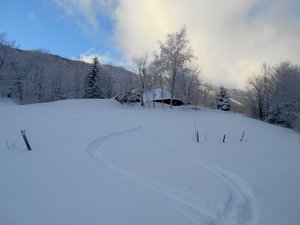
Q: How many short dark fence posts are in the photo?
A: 4